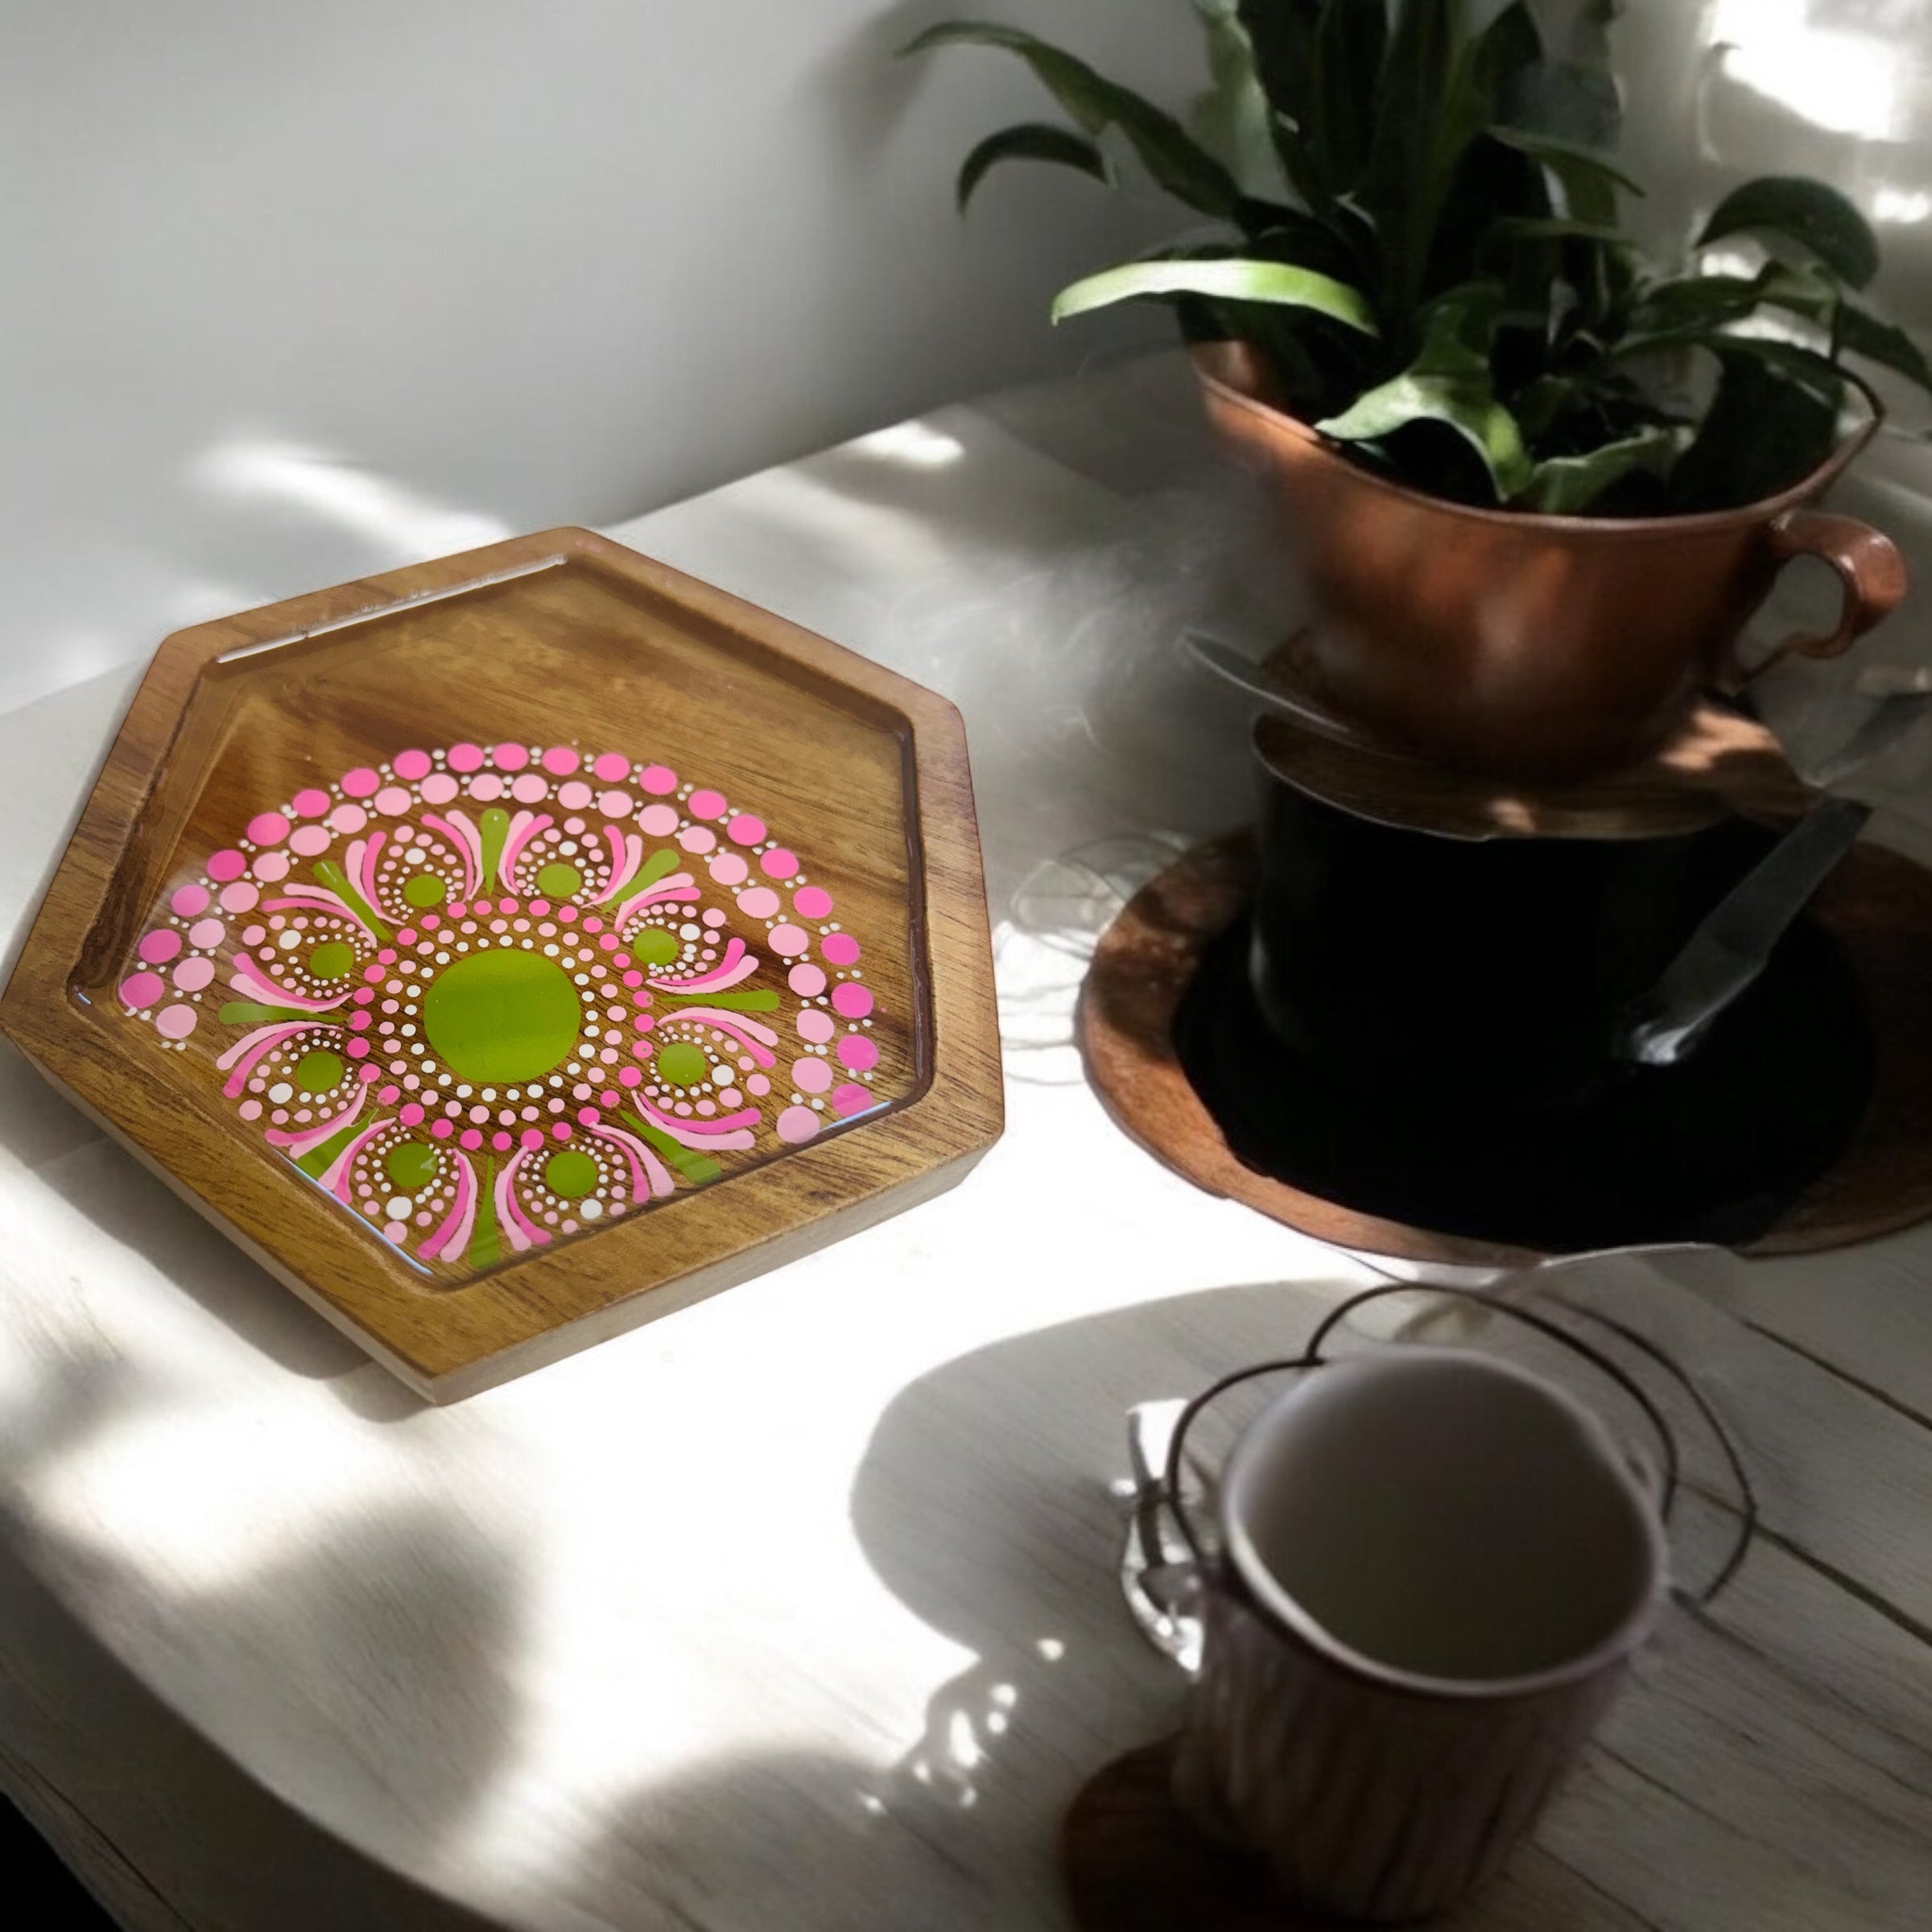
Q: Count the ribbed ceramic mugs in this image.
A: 1